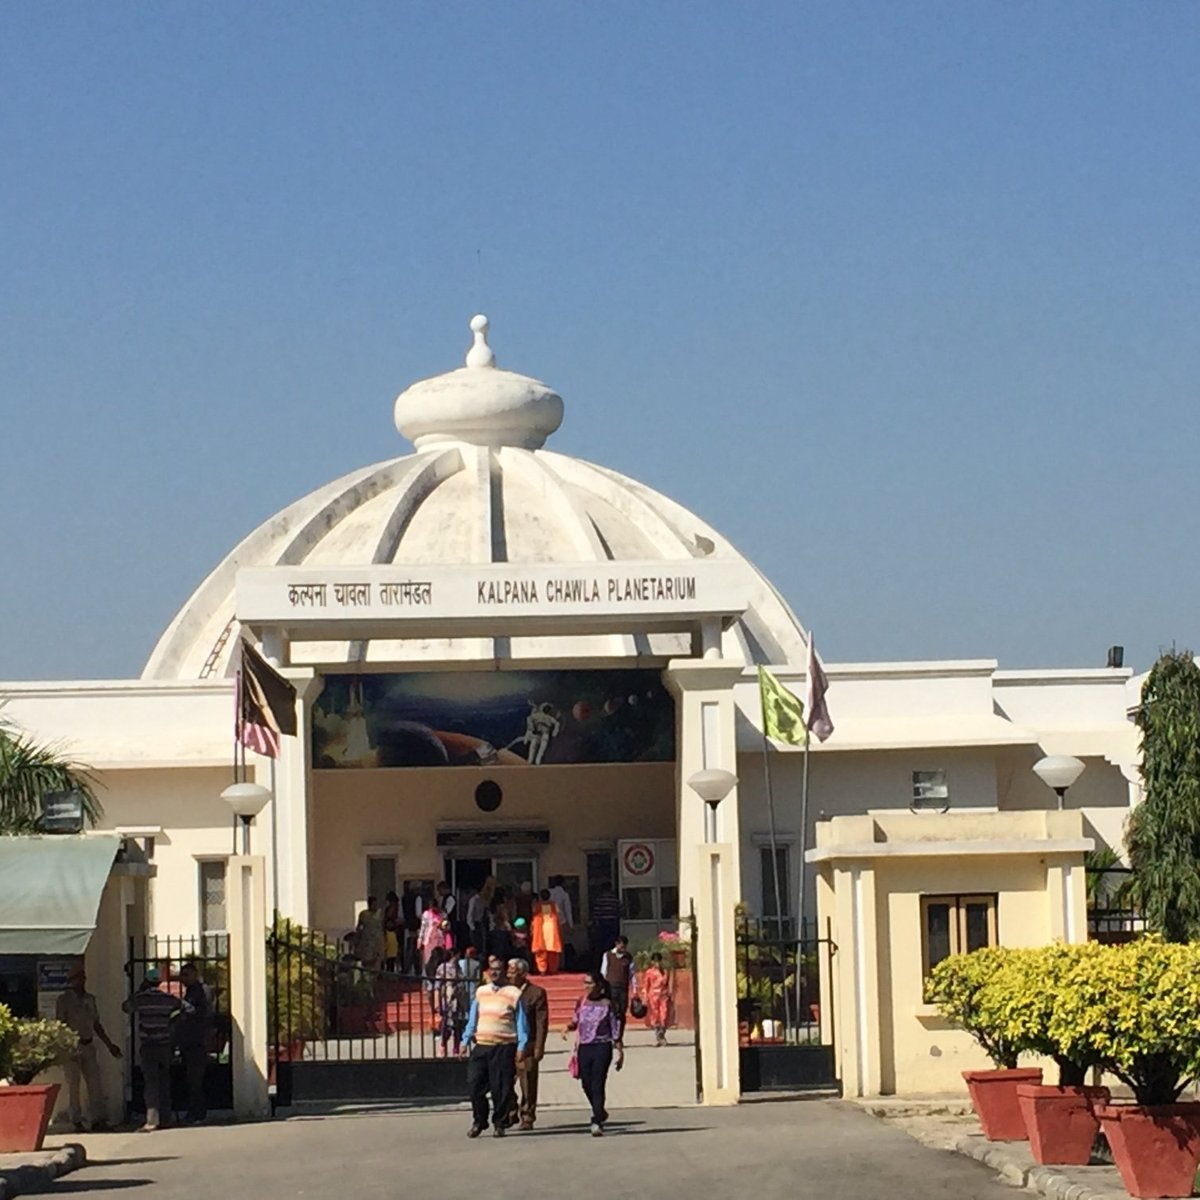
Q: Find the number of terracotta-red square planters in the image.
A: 4